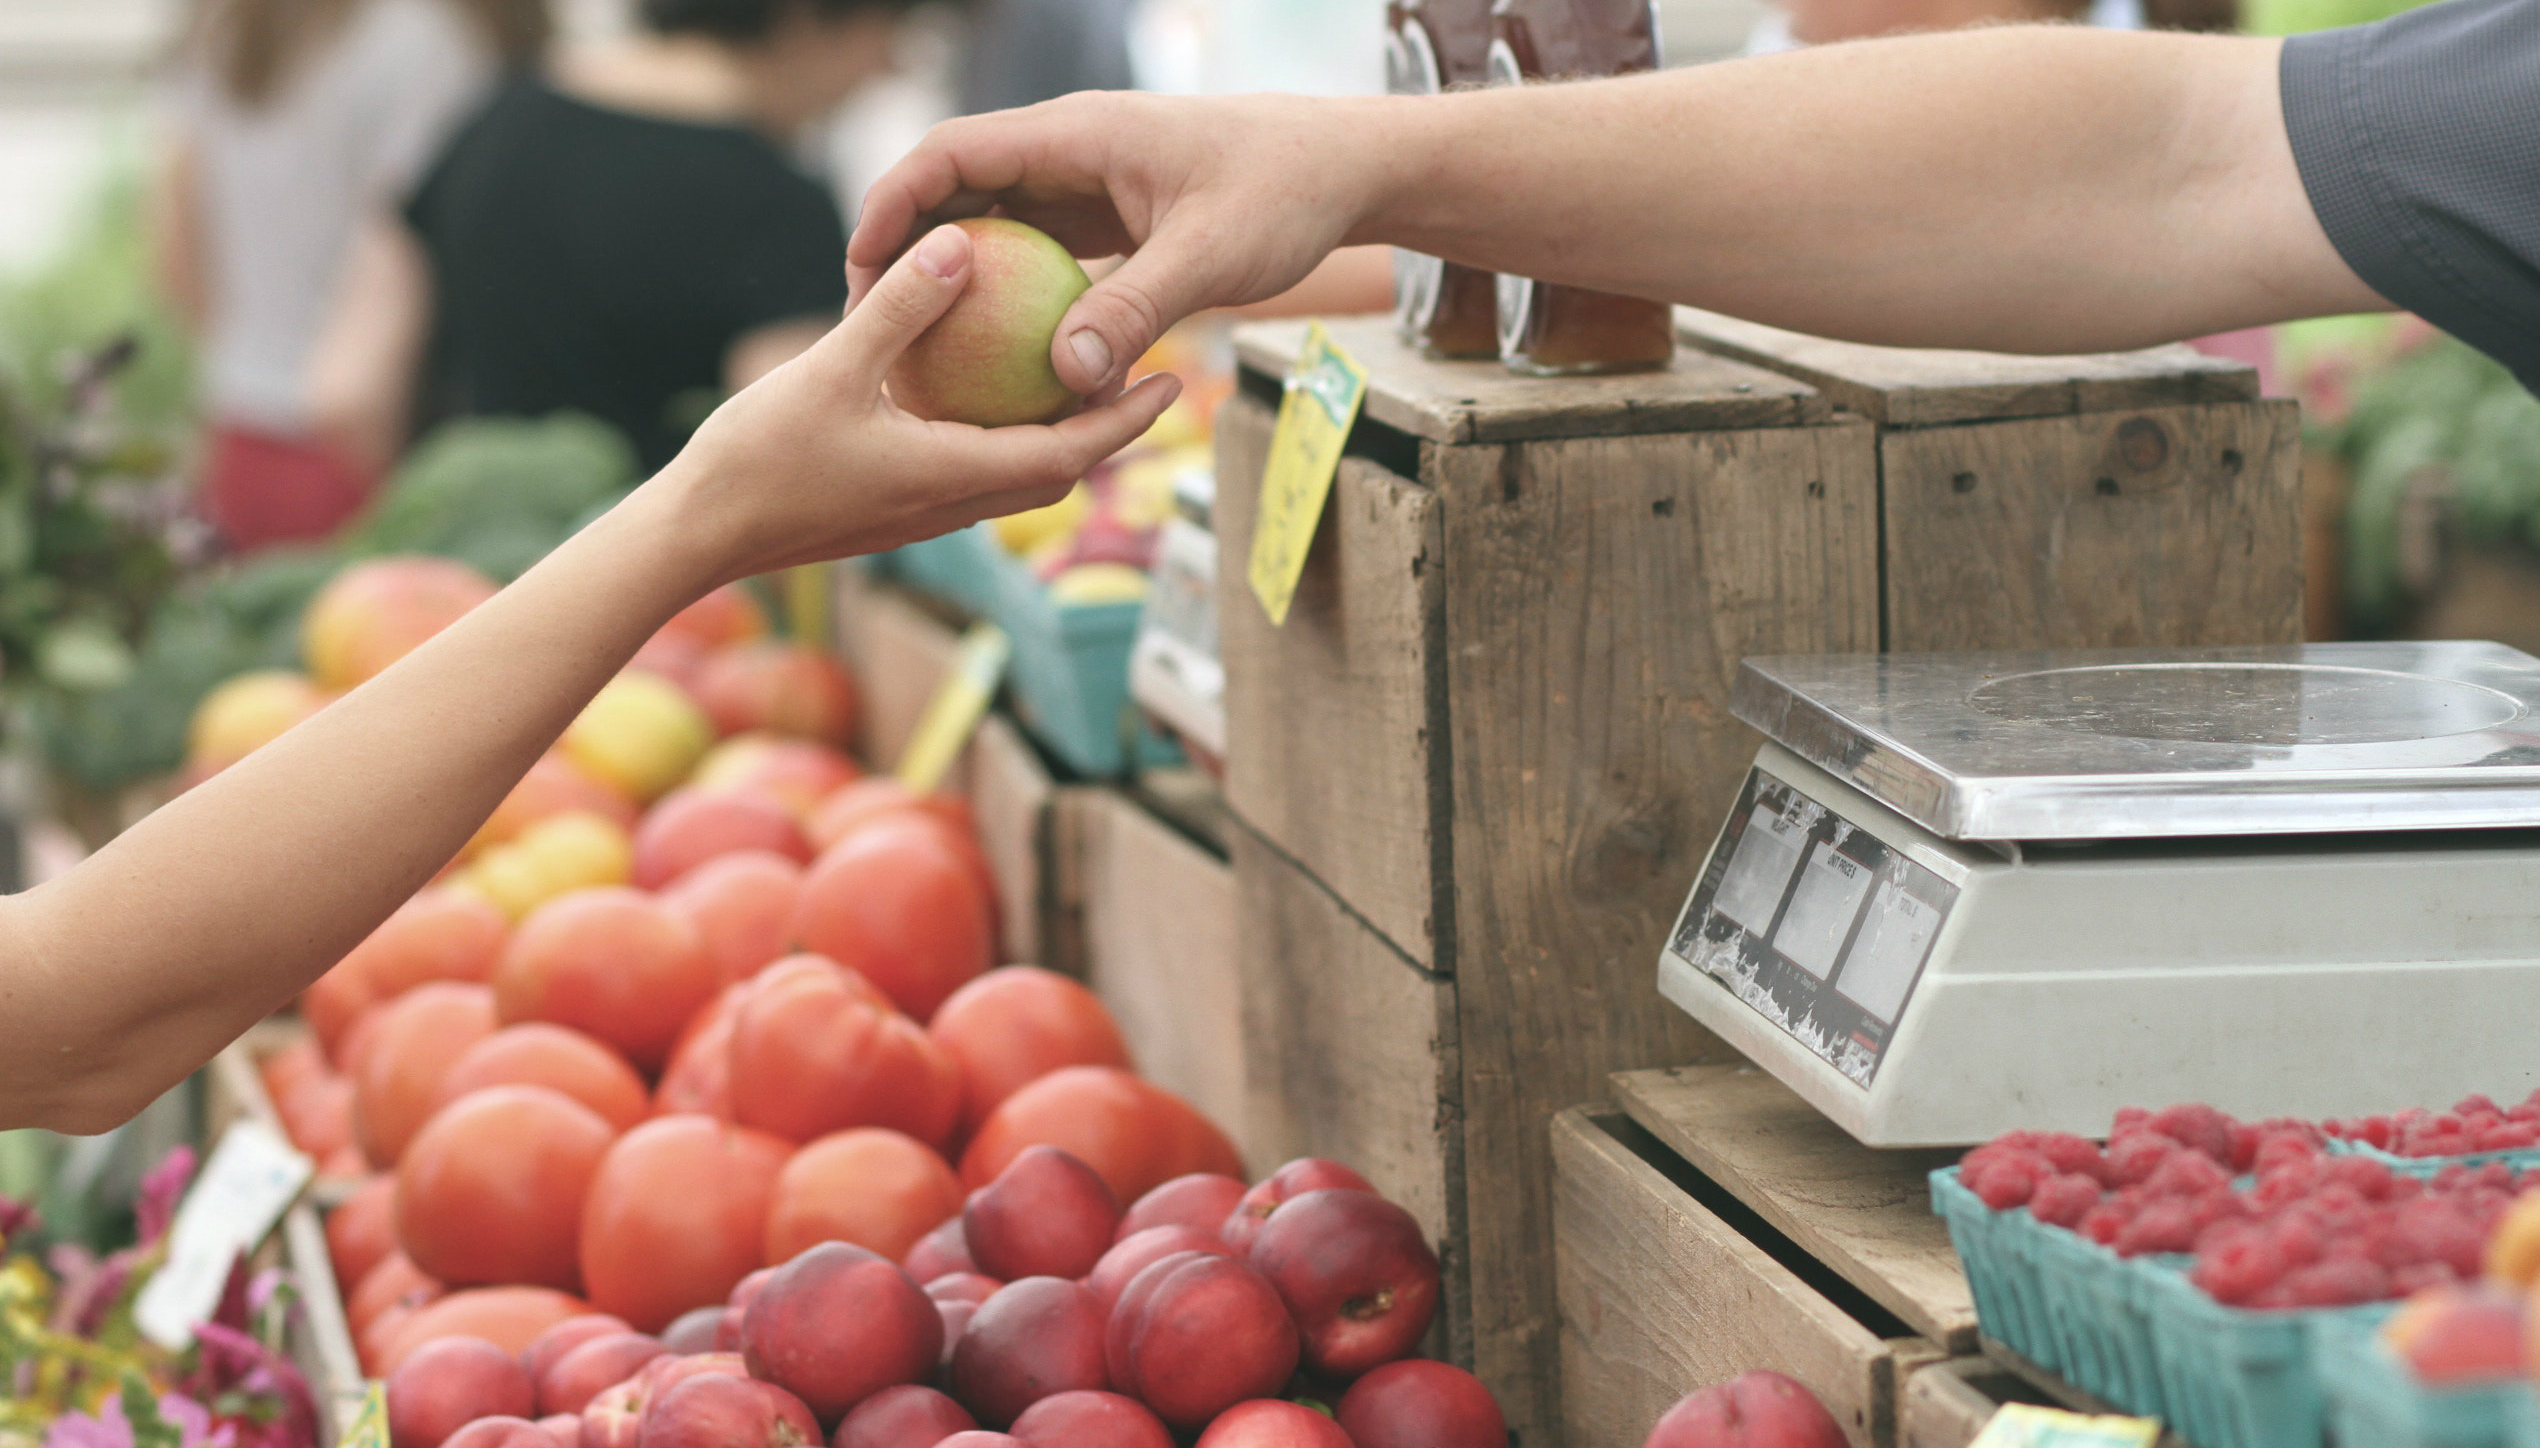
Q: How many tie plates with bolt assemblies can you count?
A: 0